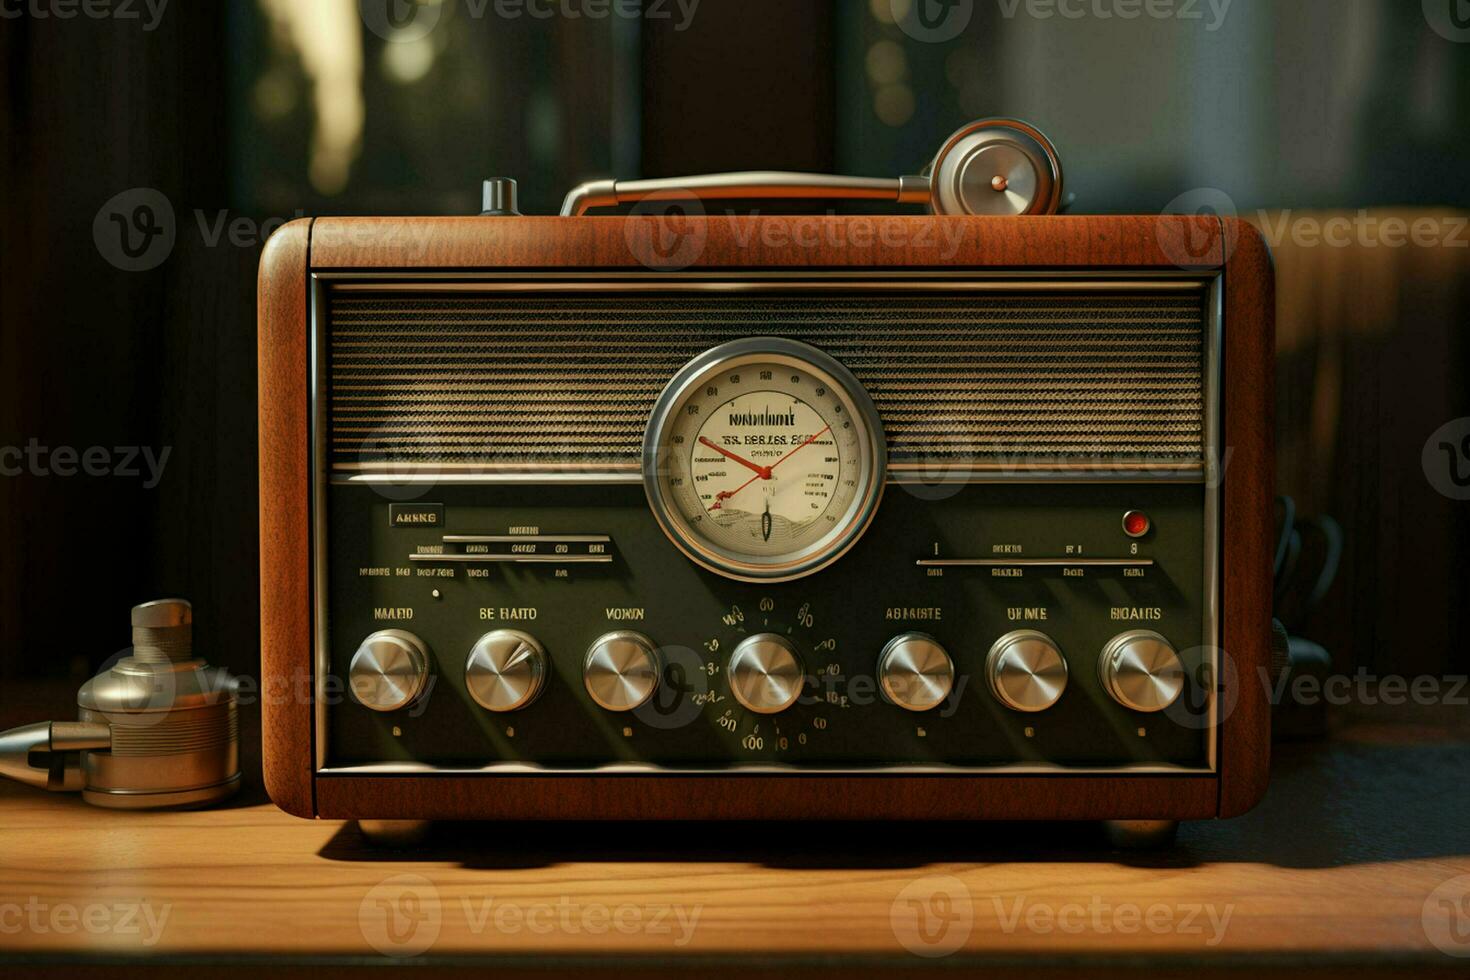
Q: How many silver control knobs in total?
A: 7